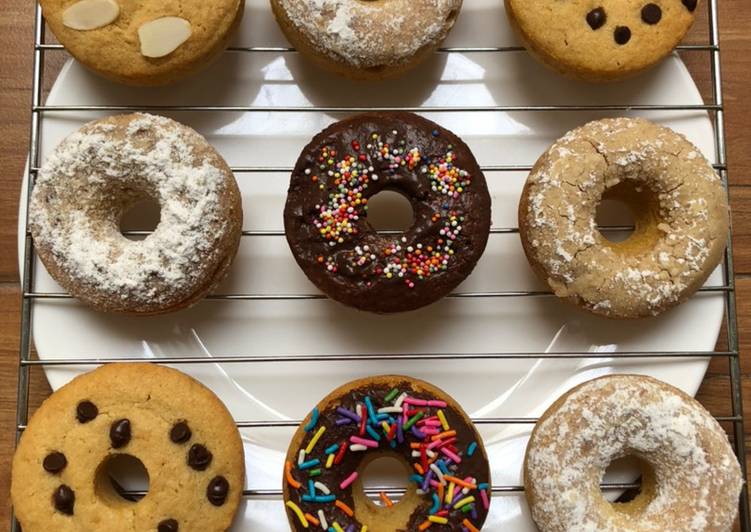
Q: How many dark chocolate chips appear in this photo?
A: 12